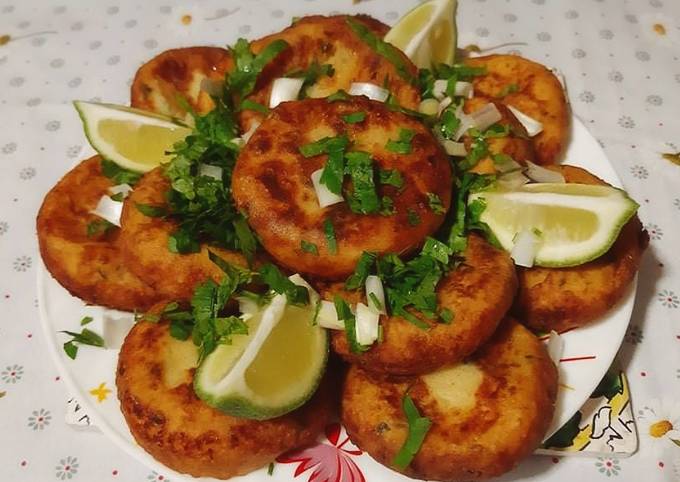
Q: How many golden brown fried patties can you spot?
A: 11